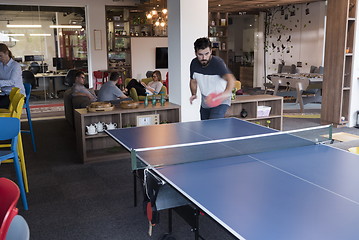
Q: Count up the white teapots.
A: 3